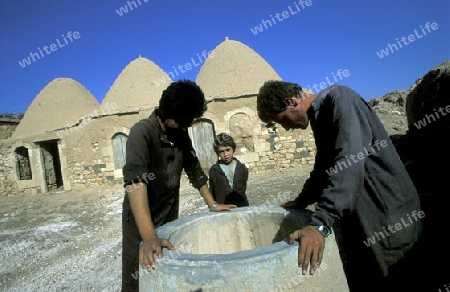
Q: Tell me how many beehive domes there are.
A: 3